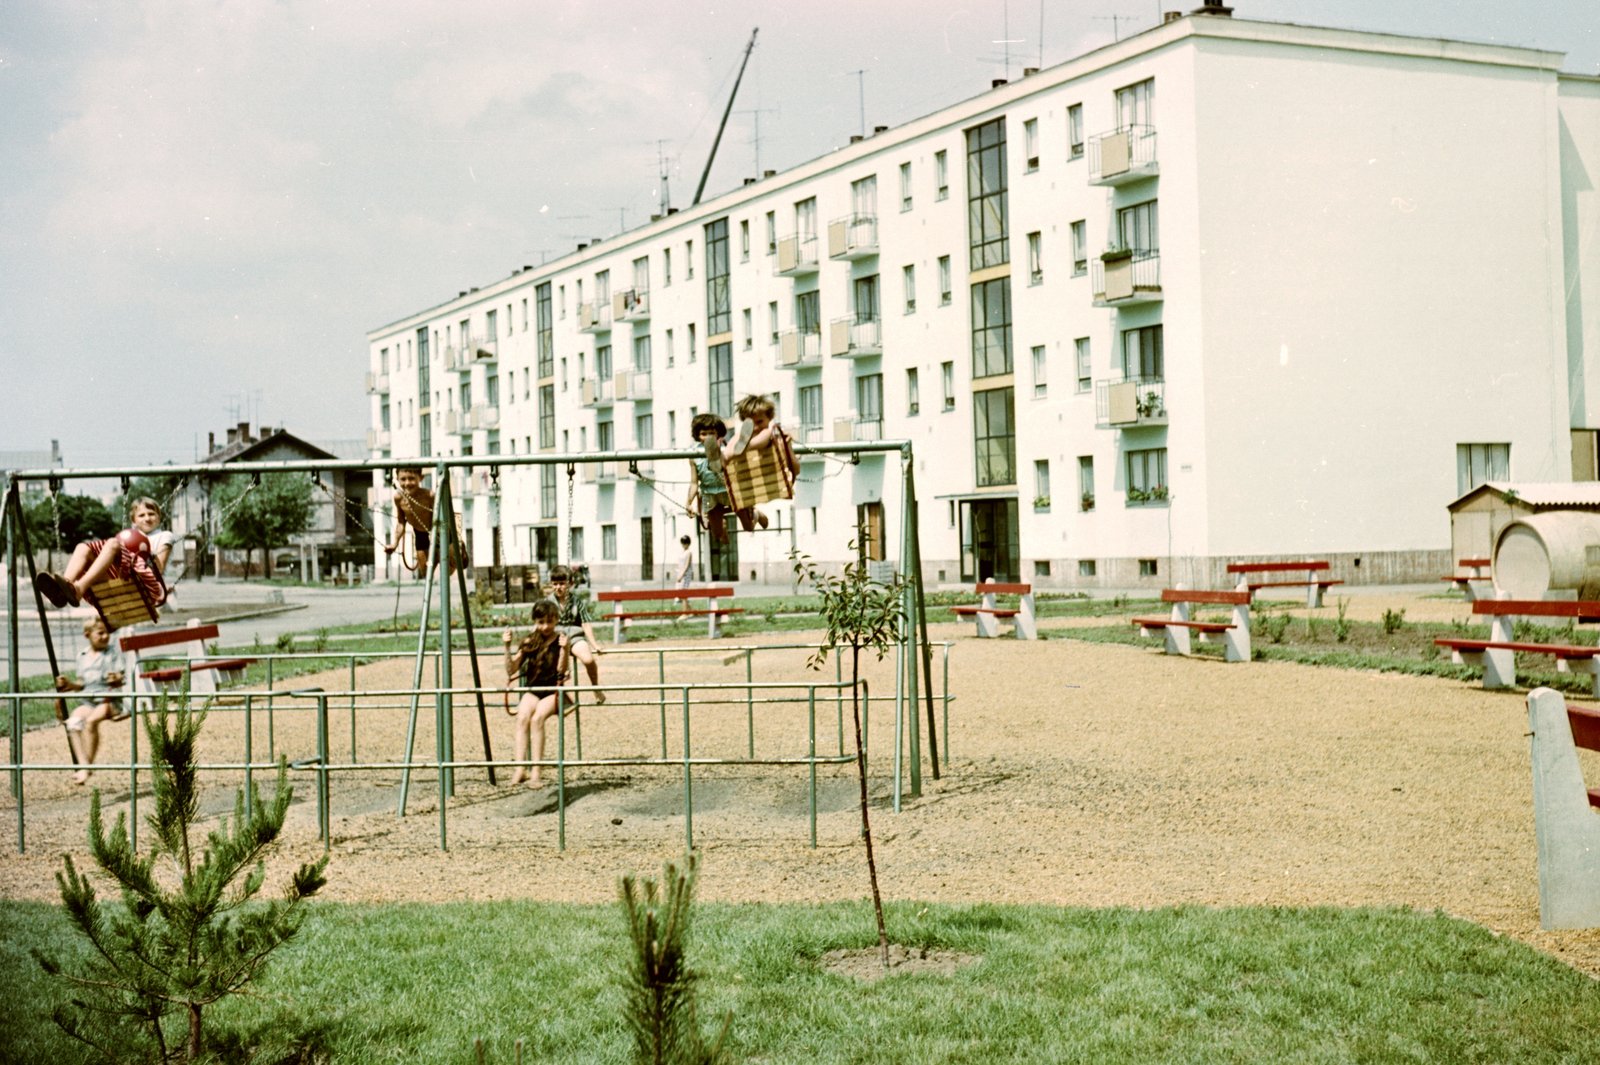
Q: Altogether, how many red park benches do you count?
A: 8